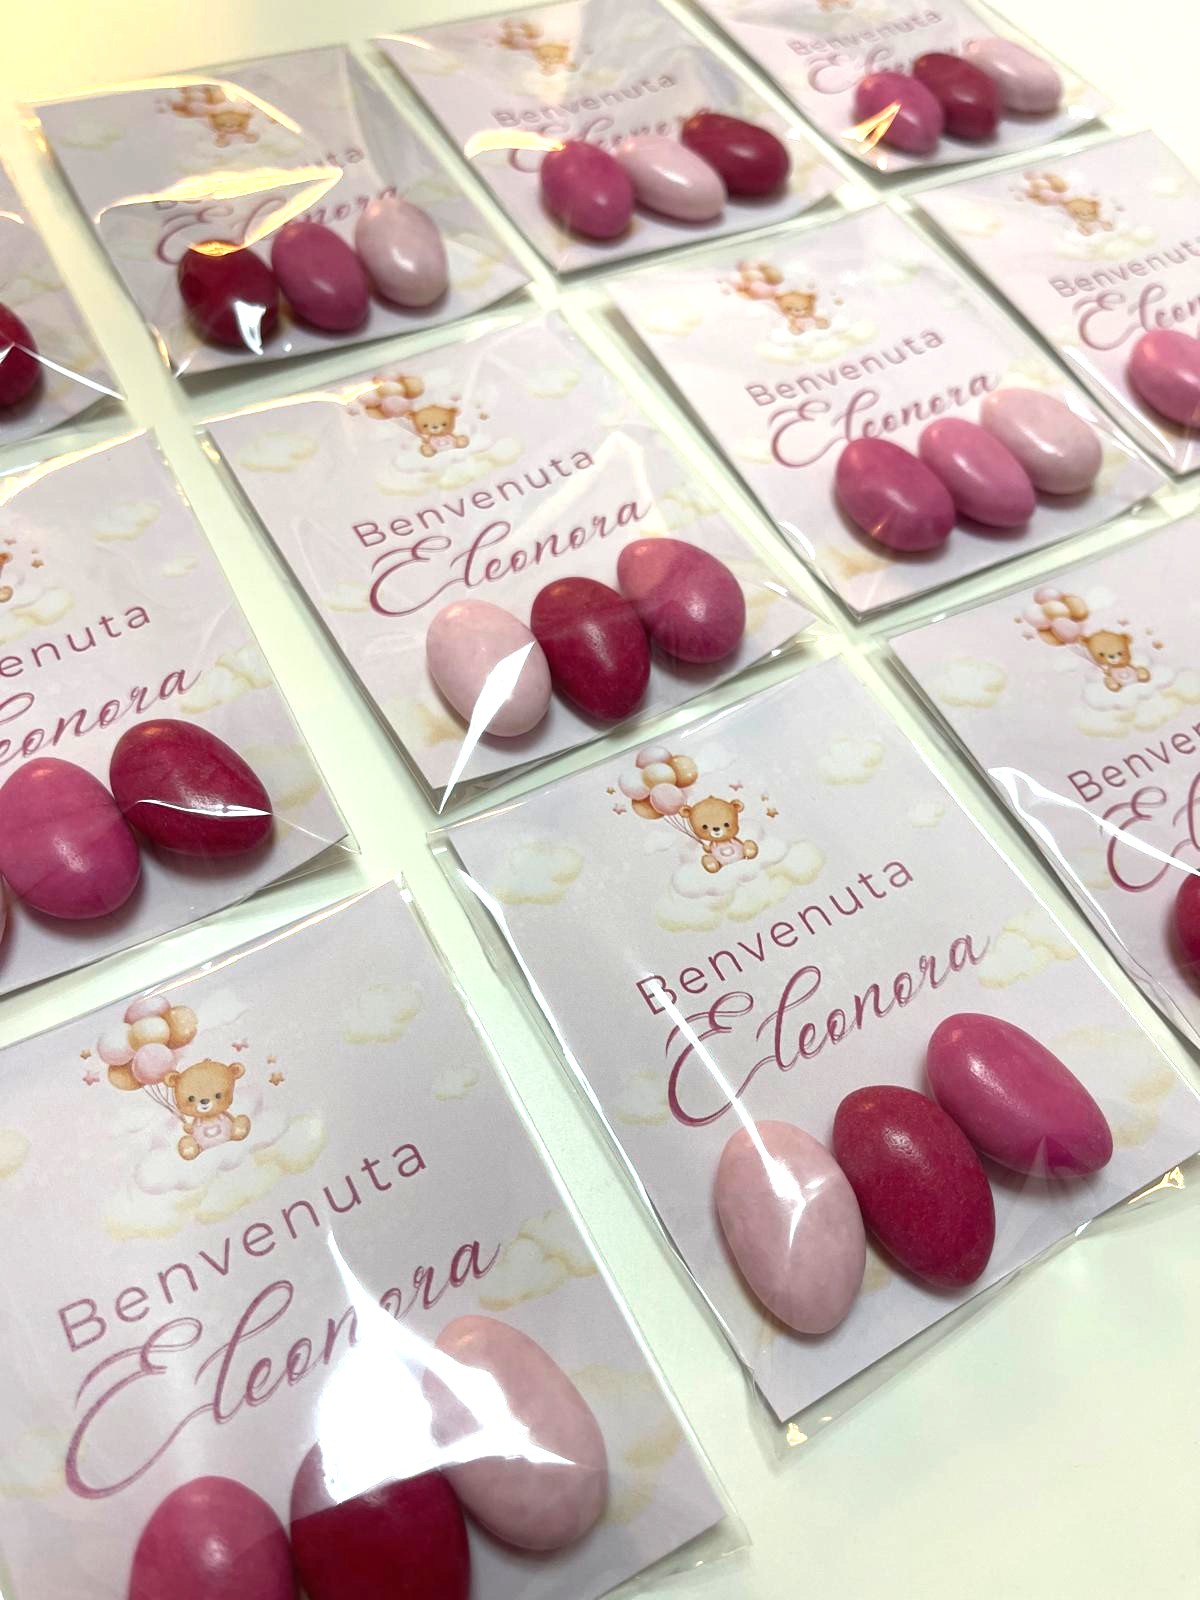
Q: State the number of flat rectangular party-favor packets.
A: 11